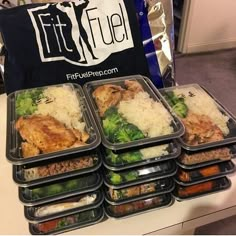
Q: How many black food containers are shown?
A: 14